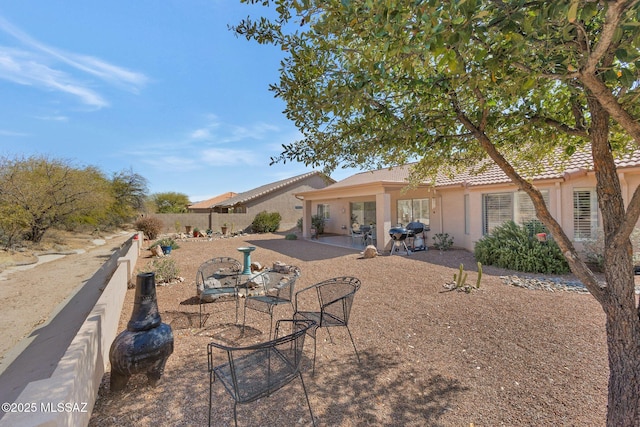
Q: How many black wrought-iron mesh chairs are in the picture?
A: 4